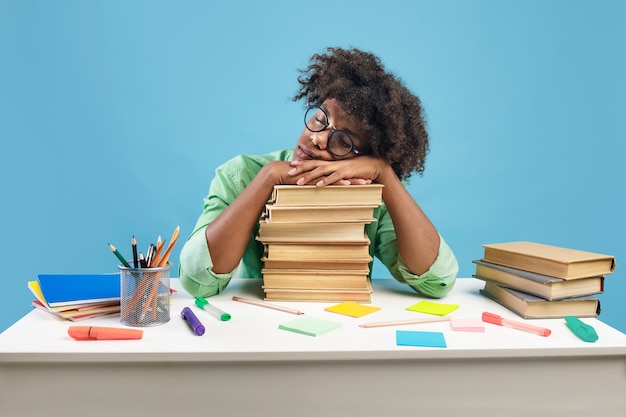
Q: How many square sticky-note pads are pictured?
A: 5